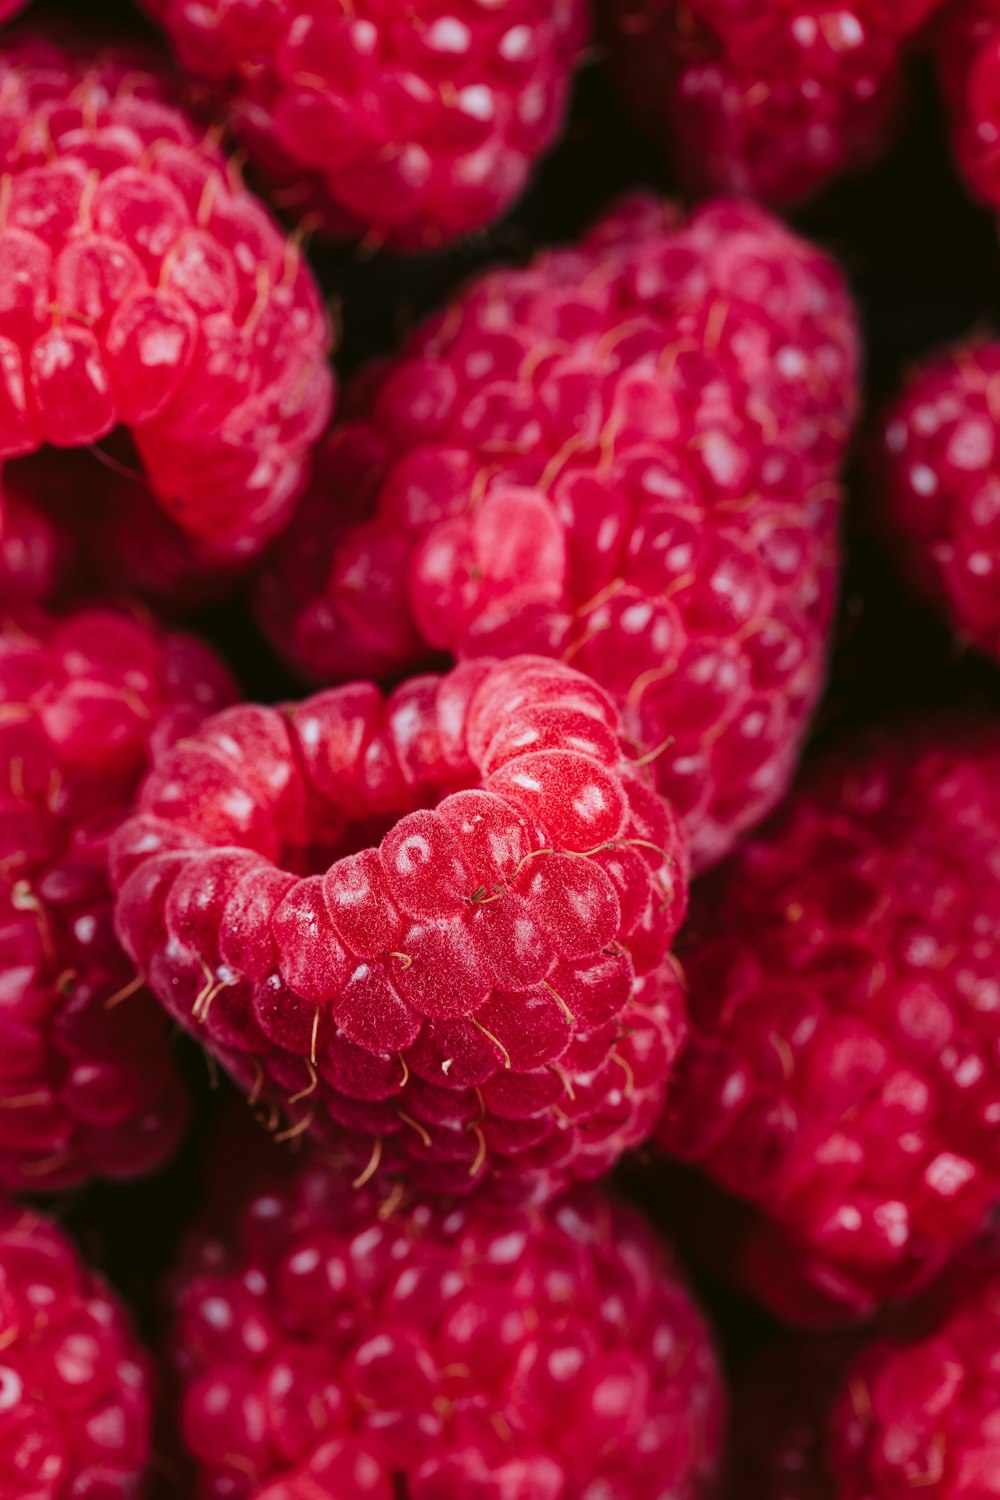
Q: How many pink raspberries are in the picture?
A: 12